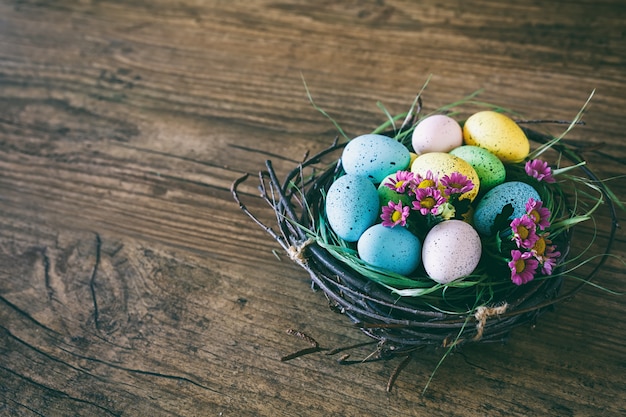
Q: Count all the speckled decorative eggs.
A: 11